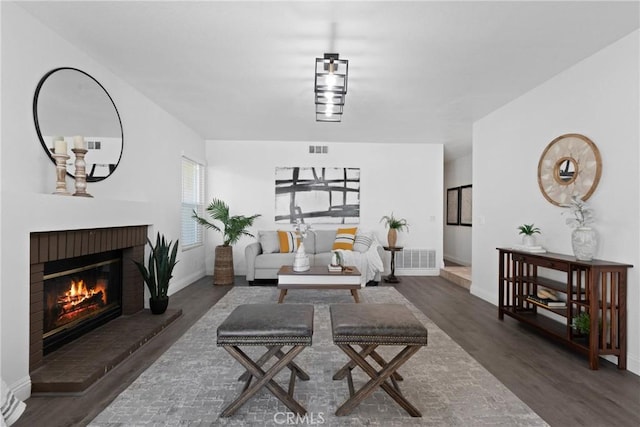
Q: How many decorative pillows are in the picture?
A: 4